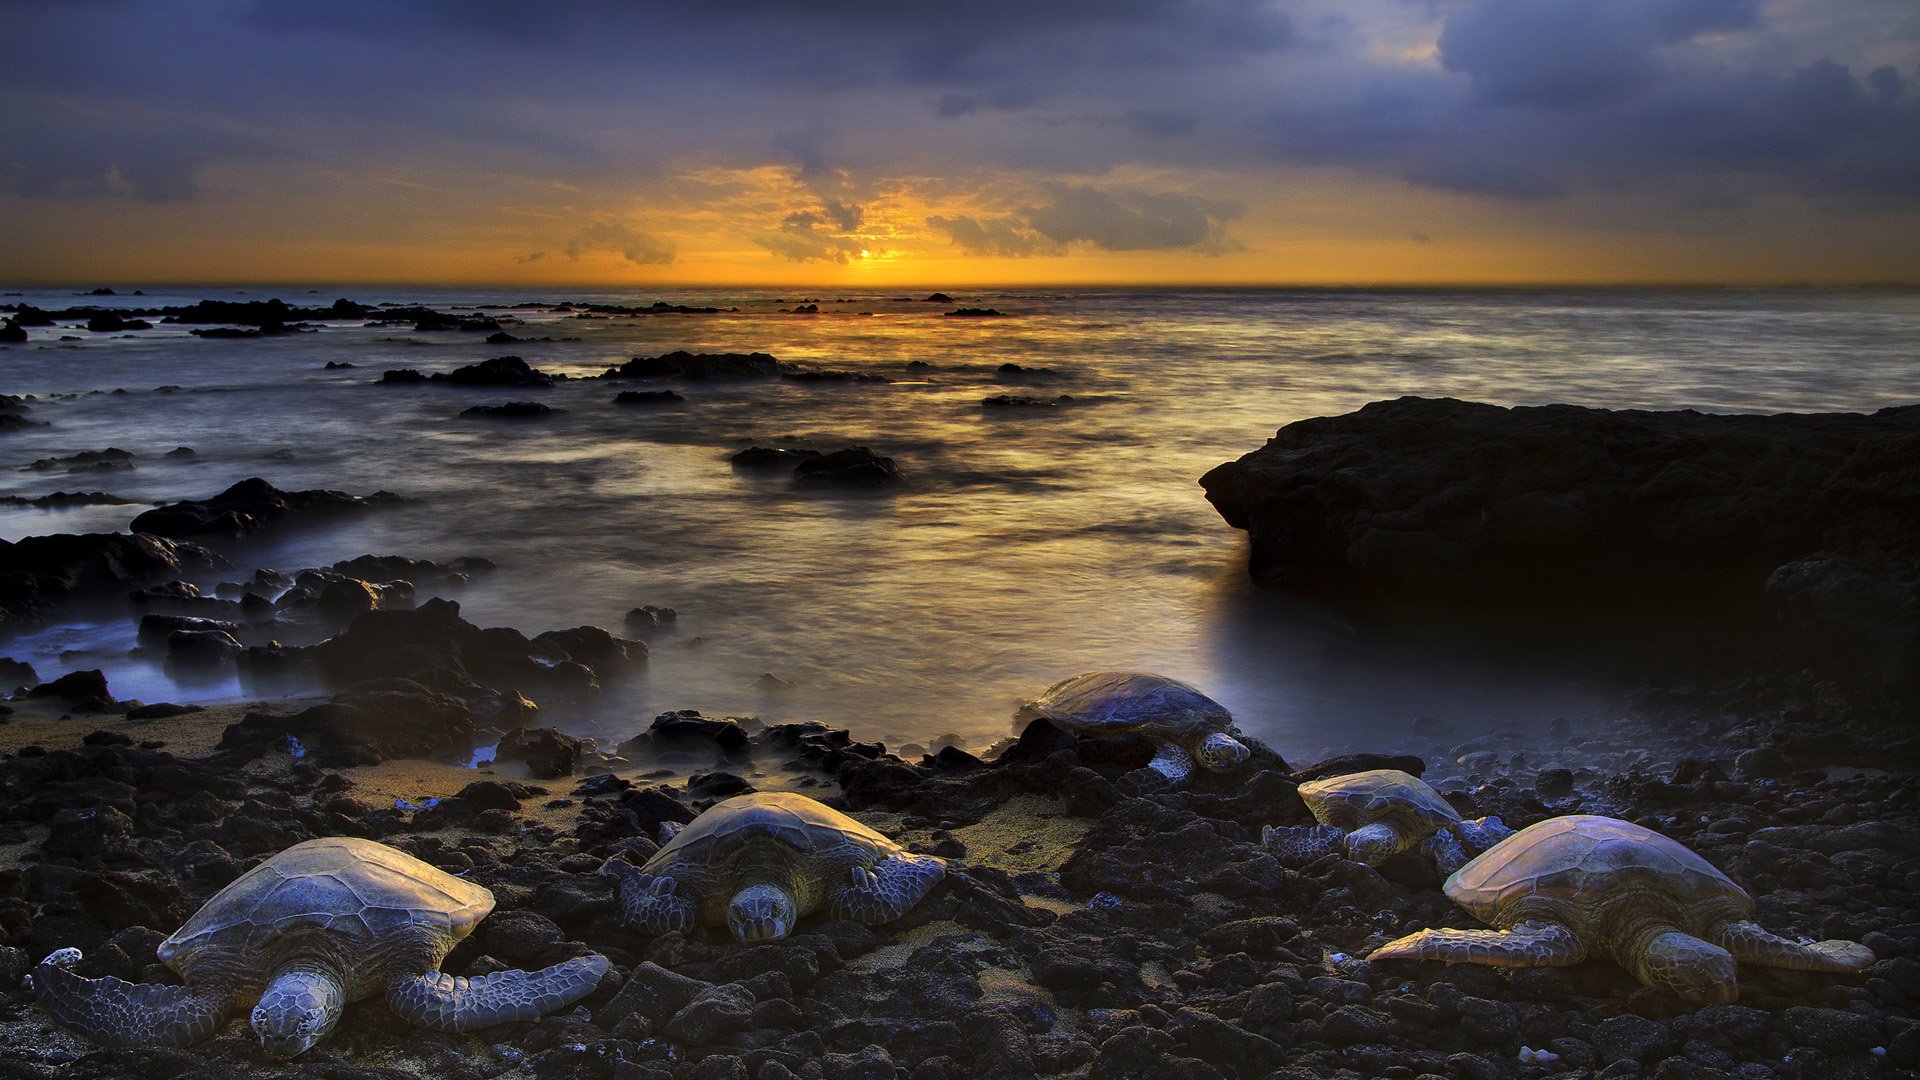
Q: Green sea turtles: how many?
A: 5